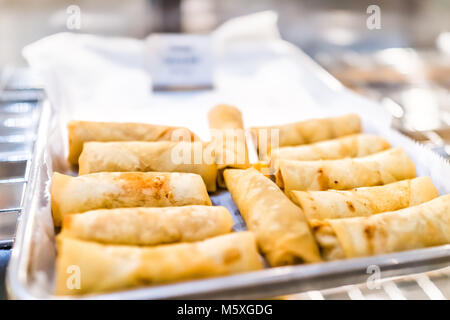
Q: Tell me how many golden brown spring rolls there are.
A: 12